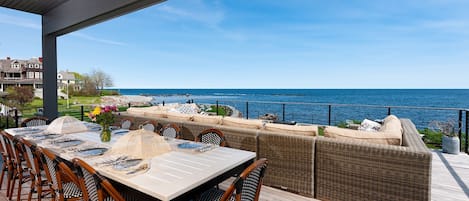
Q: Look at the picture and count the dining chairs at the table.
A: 11